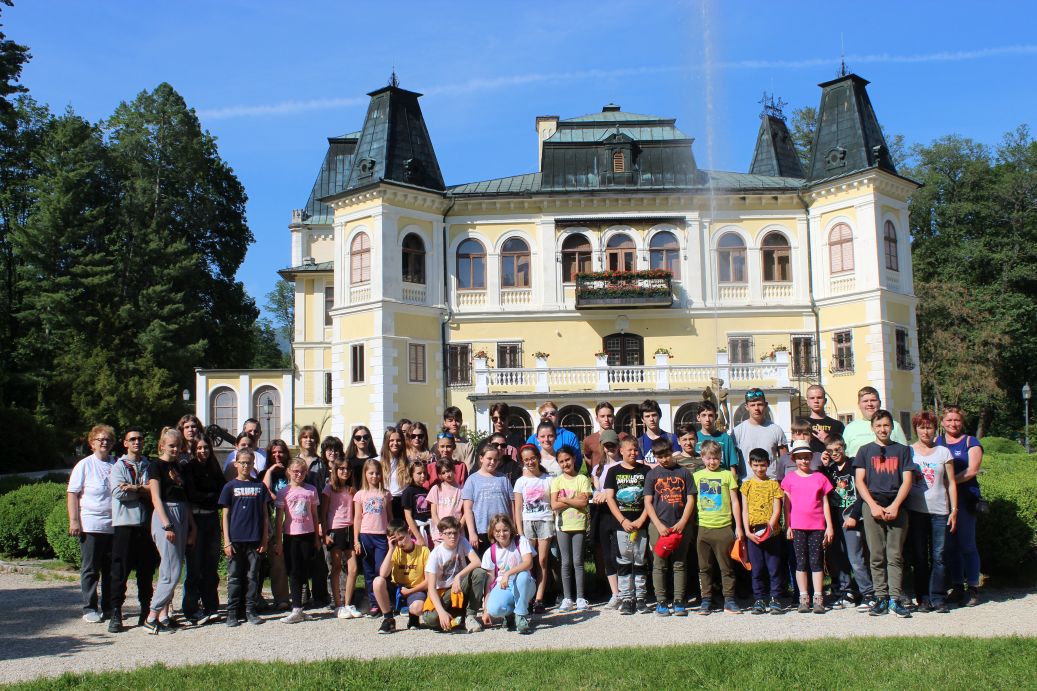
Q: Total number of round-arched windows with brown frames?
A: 11